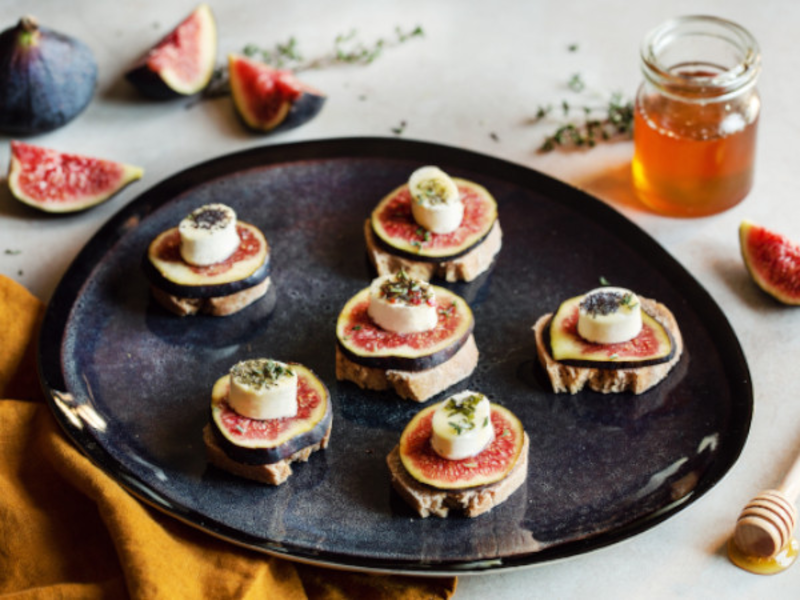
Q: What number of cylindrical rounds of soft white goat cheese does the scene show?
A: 6